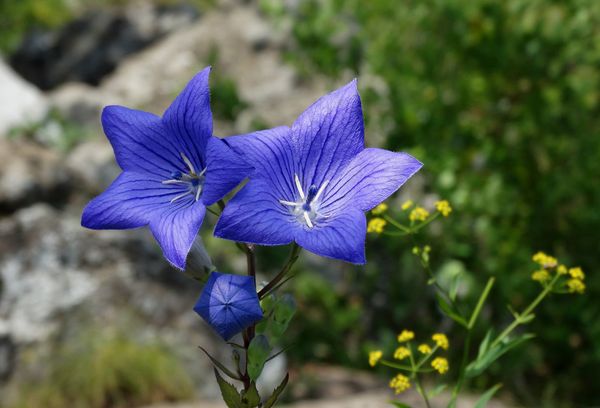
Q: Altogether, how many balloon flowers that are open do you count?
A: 2